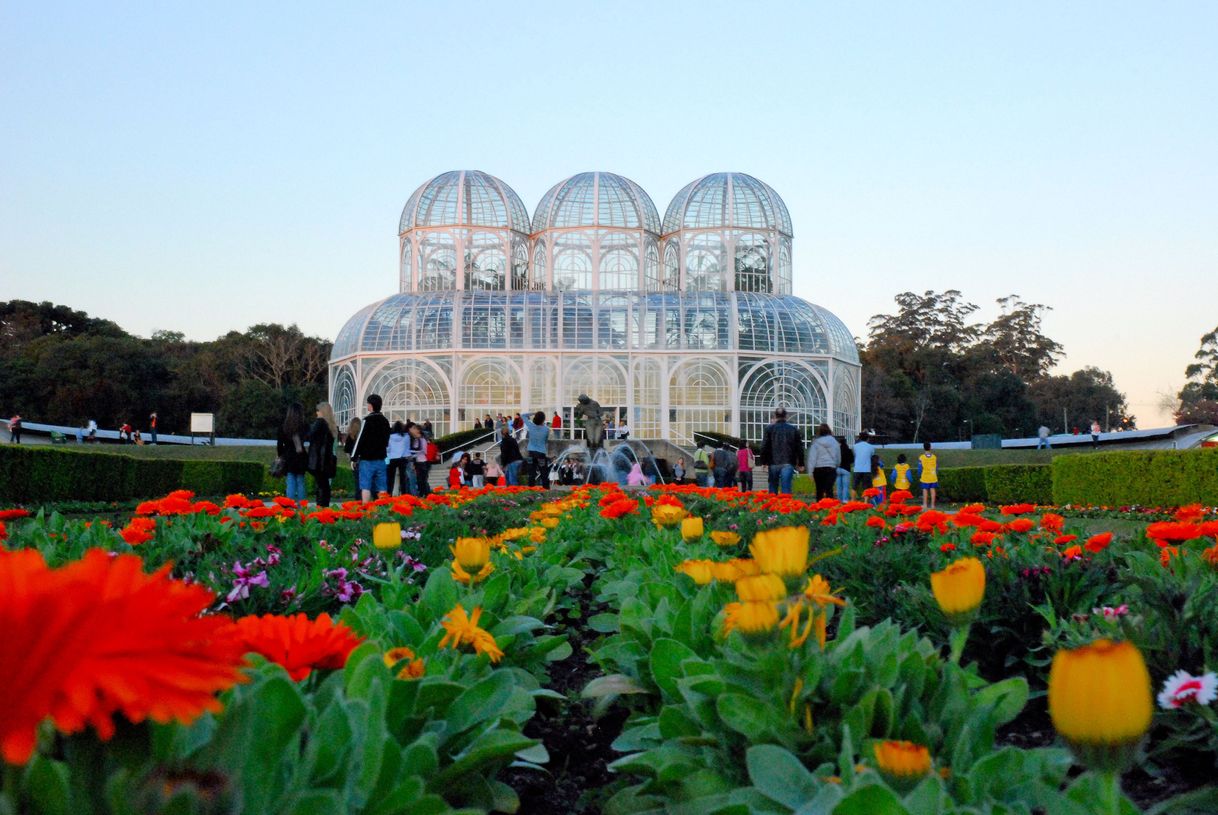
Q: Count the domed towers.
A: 3